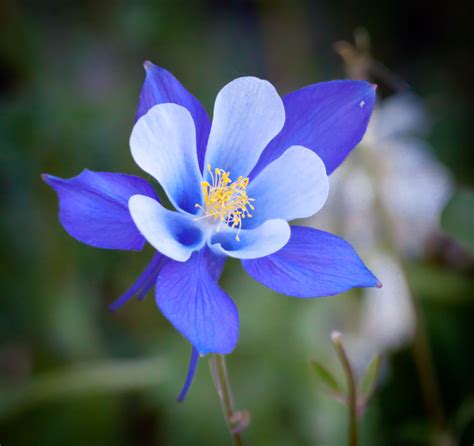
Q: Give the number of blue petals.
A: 5